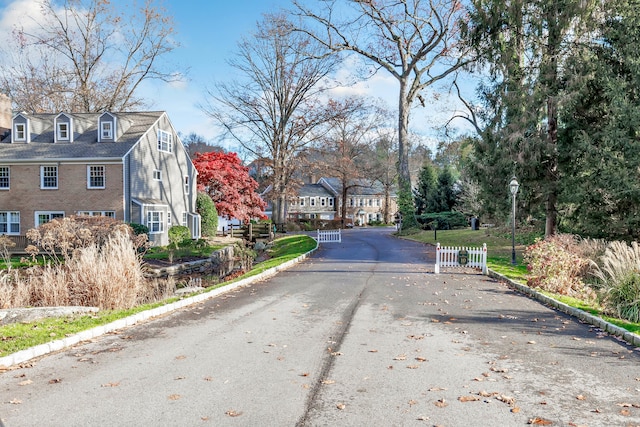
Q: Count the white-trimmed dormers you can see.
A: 3